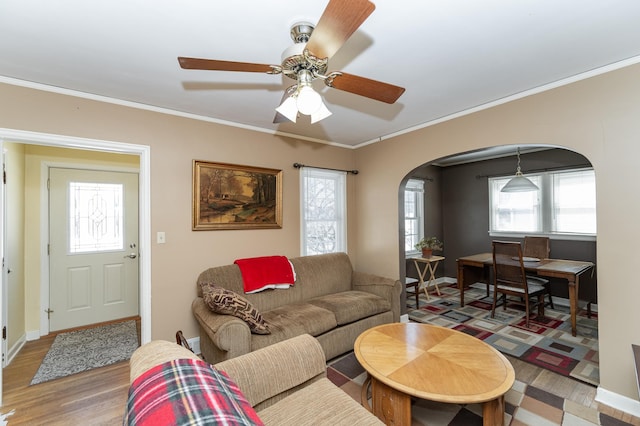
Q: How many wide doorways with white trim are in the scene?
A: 1